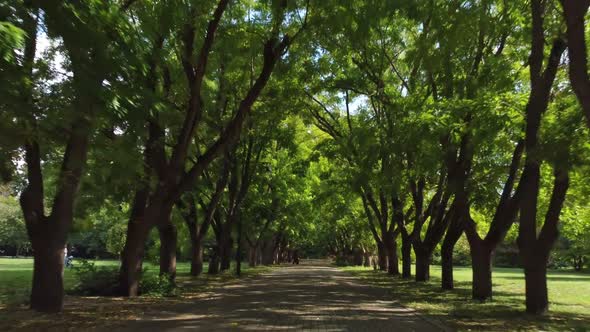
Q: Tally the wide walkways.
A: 1